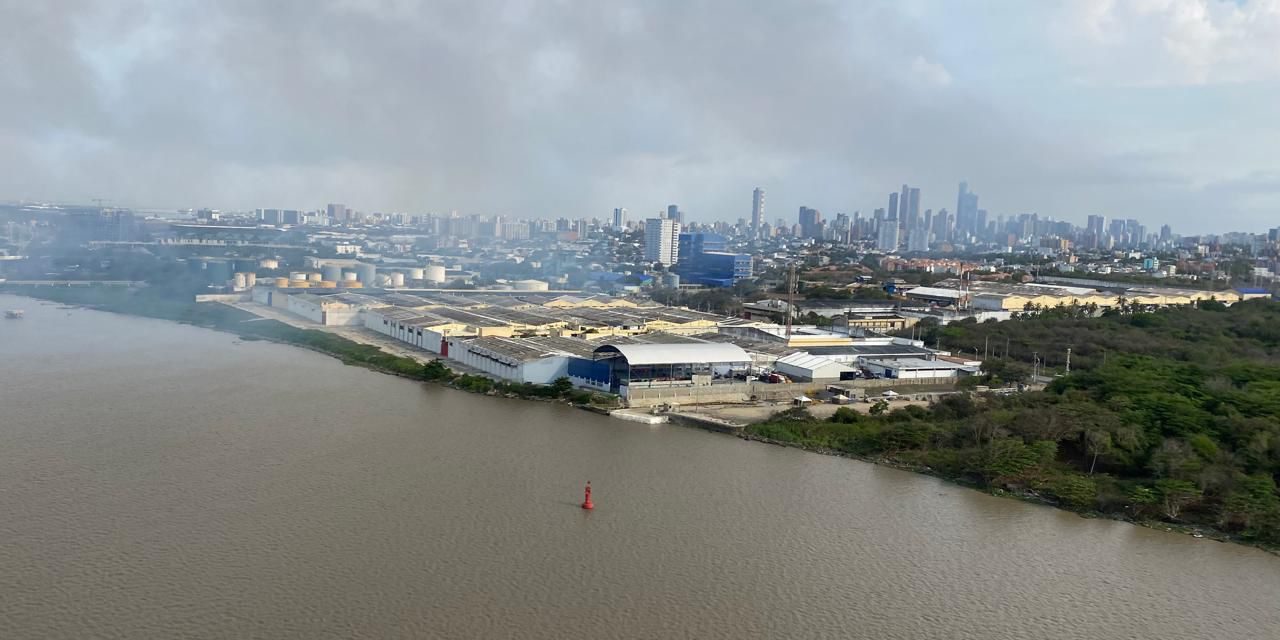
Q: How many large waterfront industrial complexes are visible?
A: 1